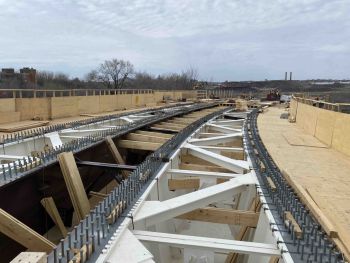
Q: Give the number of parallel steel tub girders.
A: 2